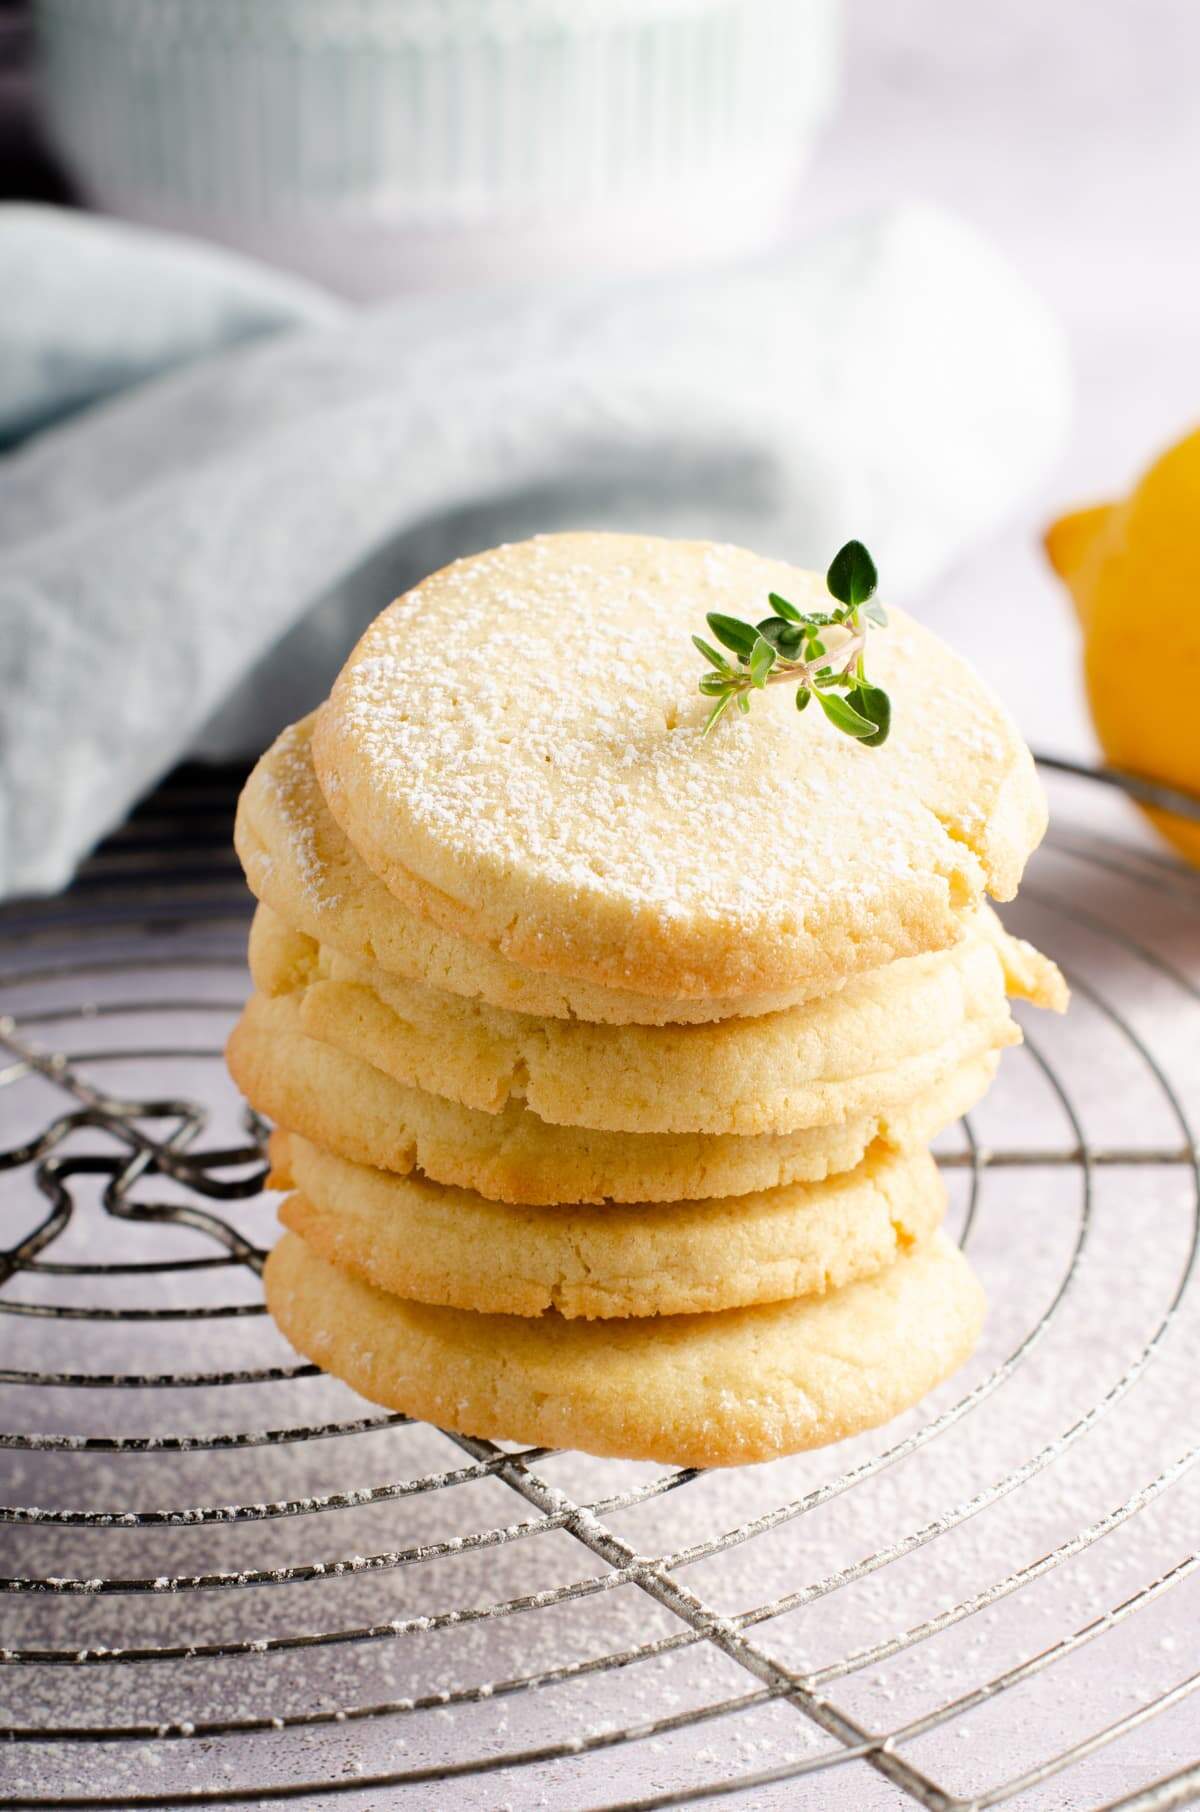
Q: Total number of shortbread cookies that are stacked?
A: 6